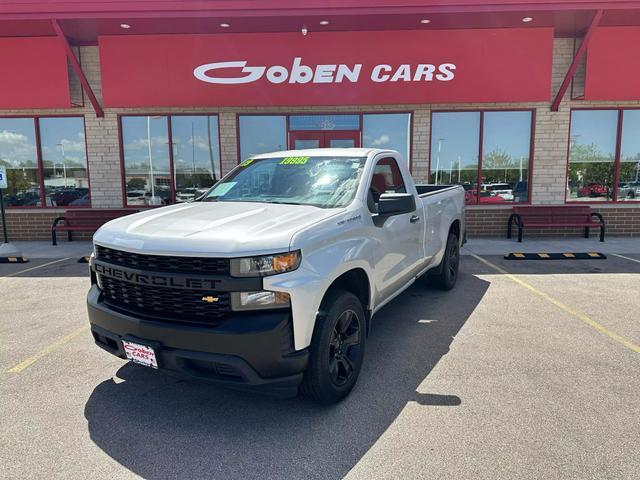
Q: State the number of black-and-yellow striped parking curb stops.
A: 3